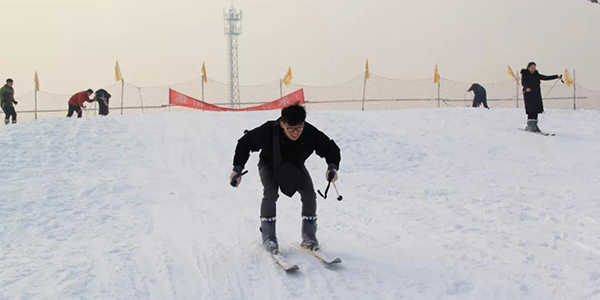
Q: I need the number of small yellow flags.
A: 8